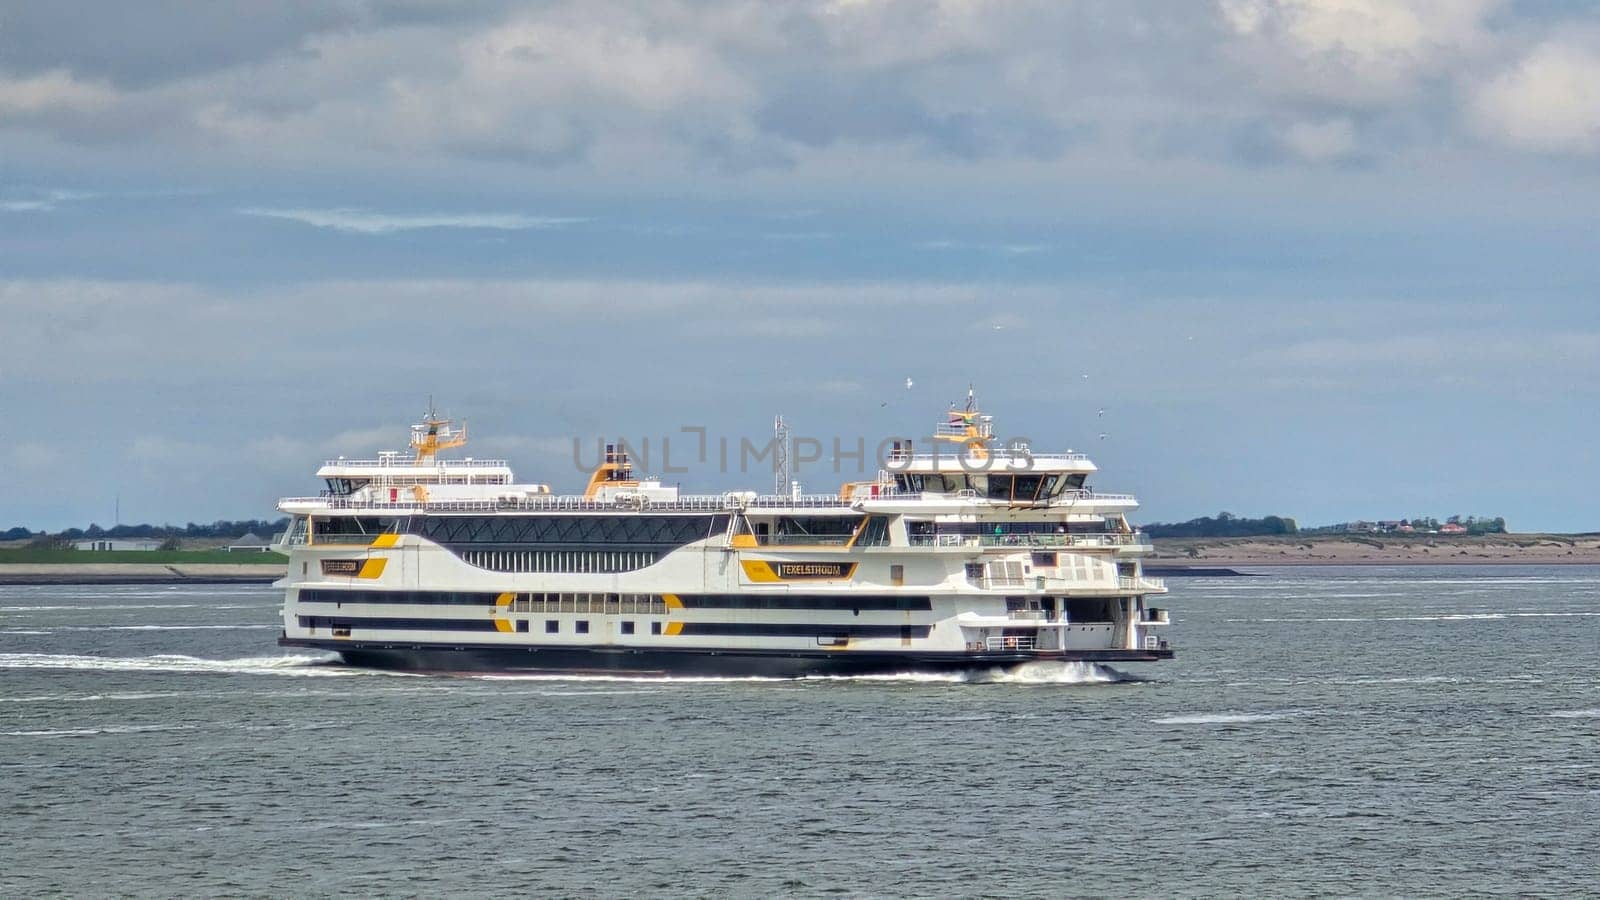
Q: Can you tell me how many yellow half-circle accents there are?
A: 2